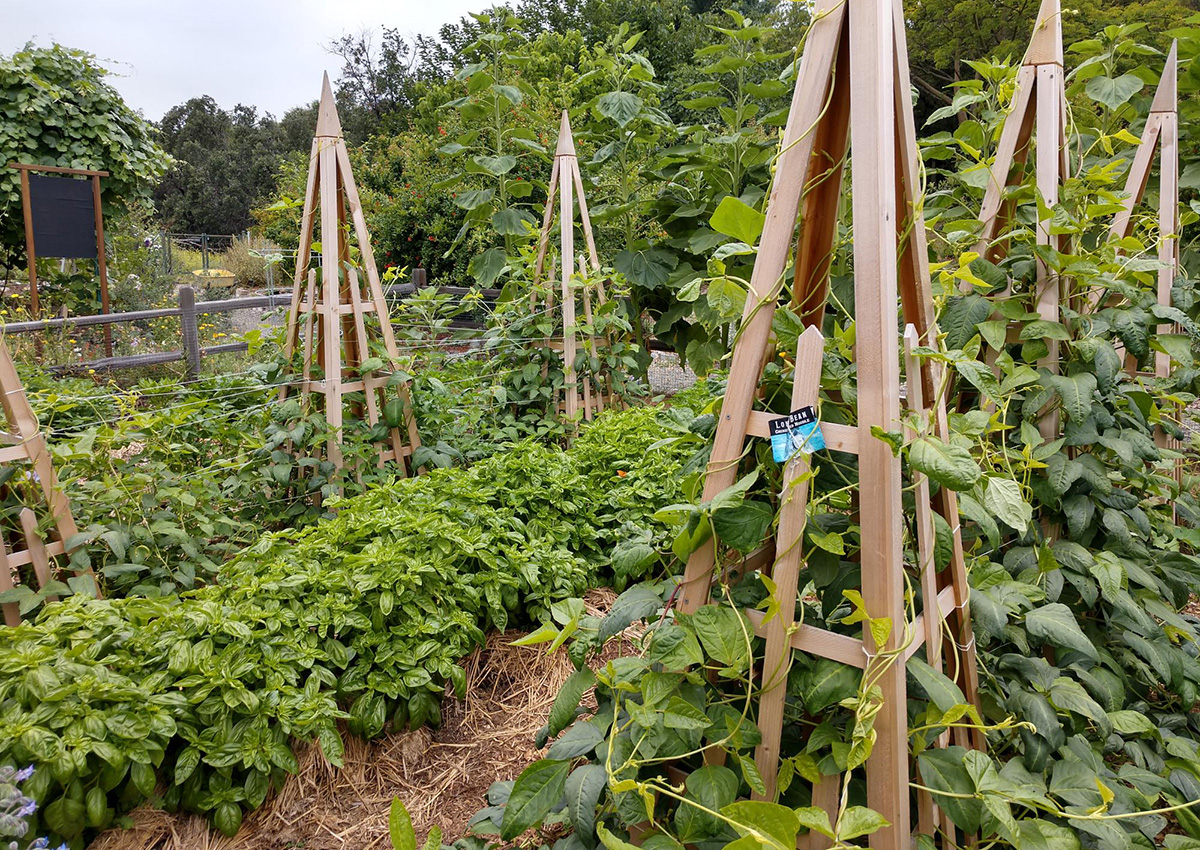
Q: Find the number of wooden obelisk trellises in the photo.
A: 6